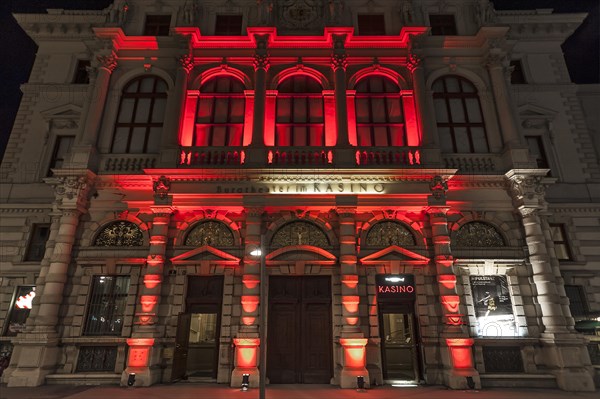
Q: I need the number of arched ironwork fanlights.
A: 5